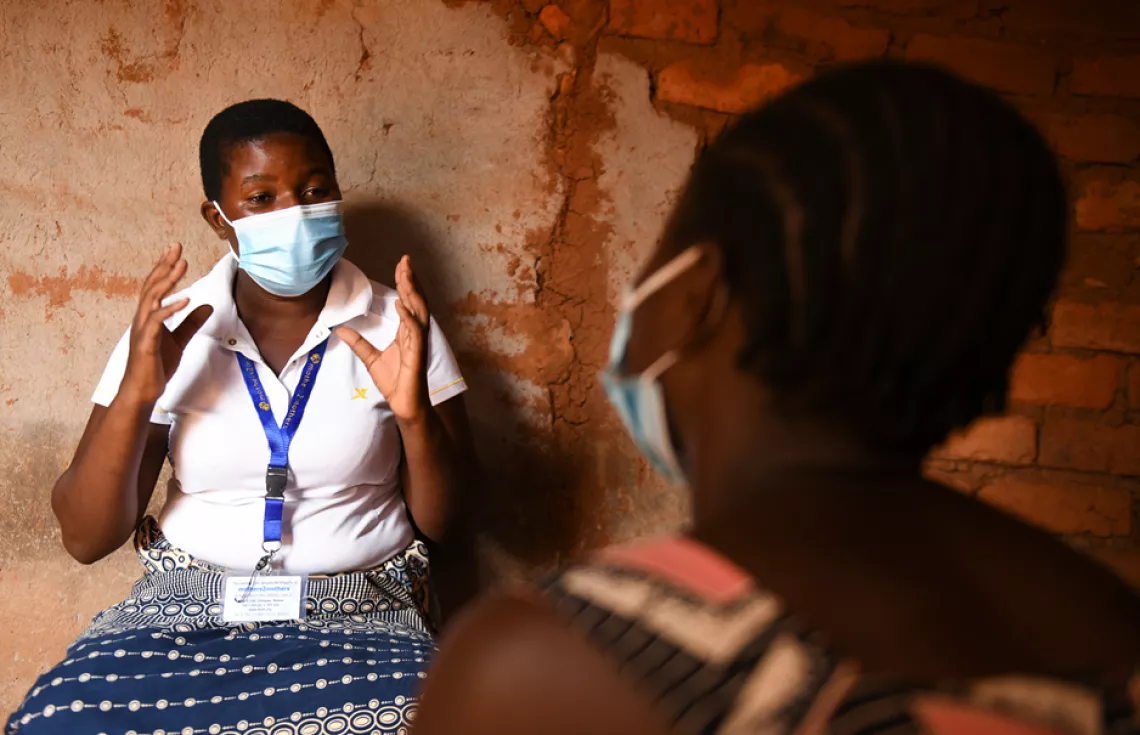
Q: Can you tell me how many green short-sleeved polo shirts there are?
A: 0